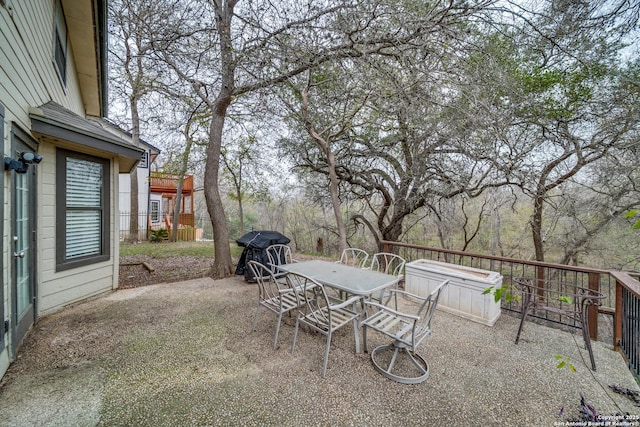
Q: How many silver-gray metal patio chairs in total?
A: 6